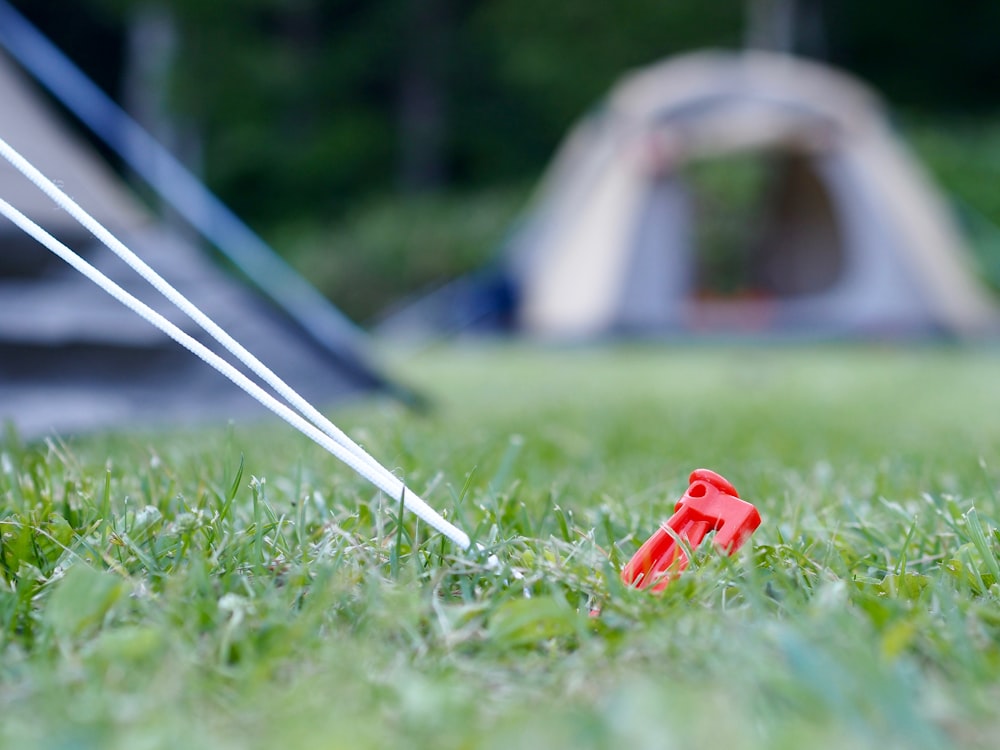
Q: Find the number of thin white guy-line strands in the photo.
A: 2